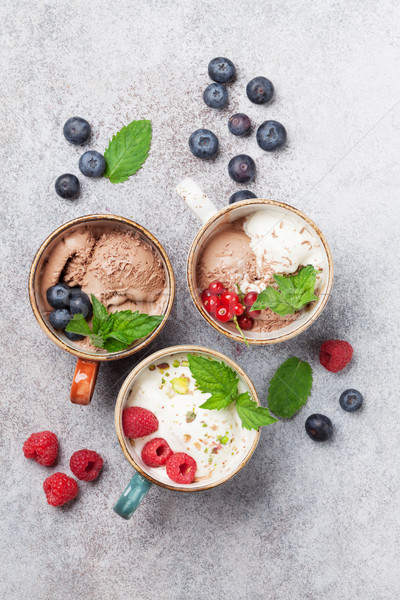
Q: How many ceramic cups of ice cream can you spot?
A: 3